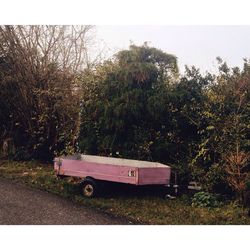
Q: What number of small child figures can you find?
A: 0